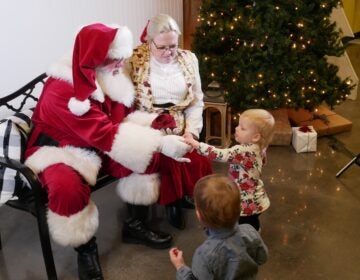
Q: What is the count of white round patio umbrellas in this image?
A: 0